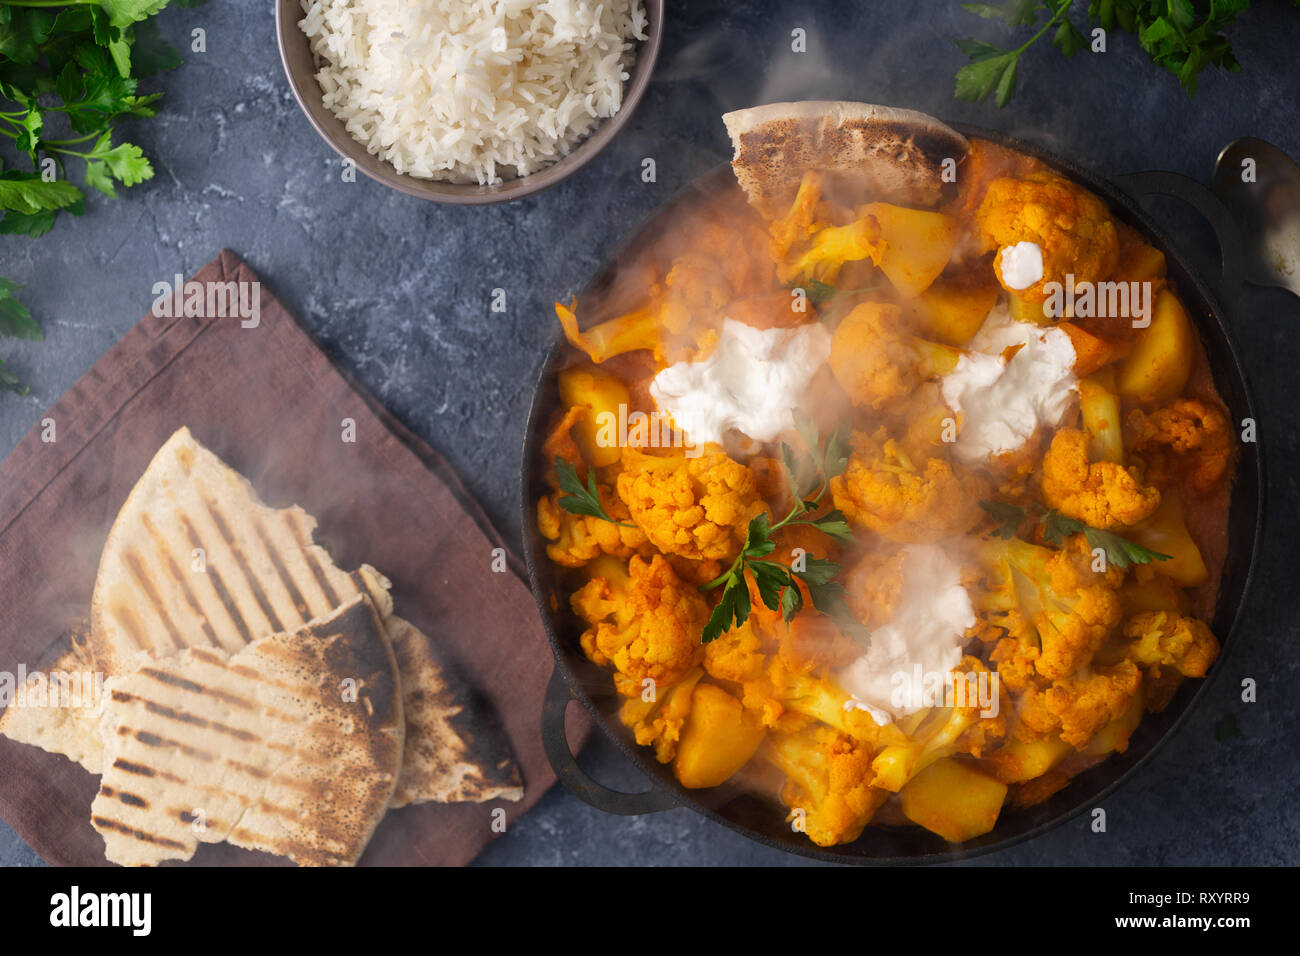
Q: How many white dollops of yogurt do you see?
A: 4